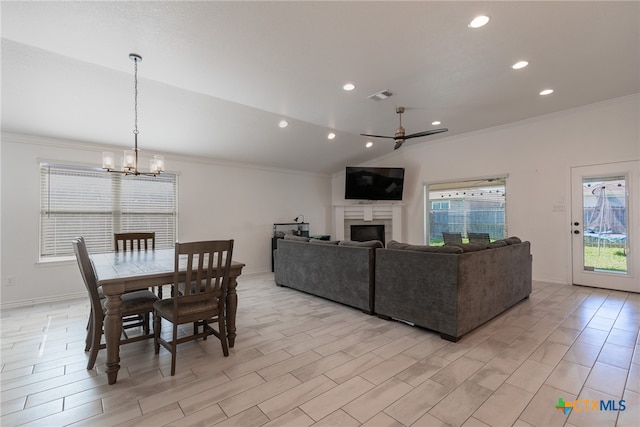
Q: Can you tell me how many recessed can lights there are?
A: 8